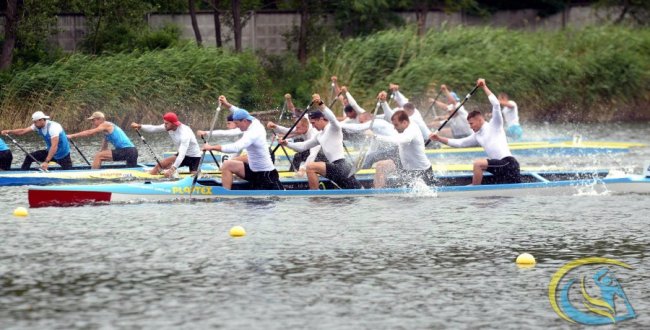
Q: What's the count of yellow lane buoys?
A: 3